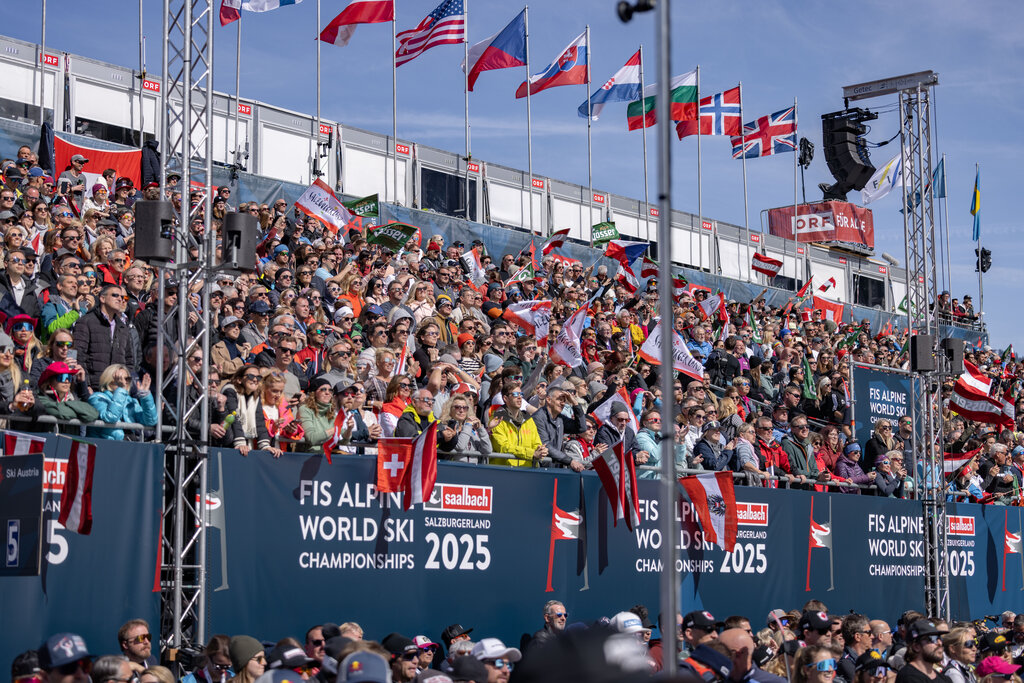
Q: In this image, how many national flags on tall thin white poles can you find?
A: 11